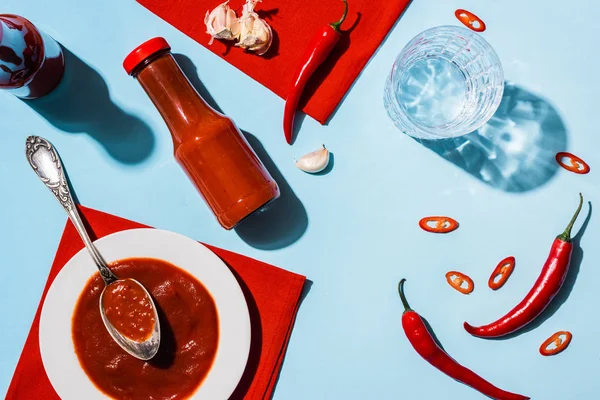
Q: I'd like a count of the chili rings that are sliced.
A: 6